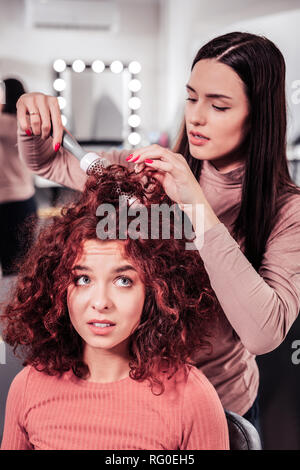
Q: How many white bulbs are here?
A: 12